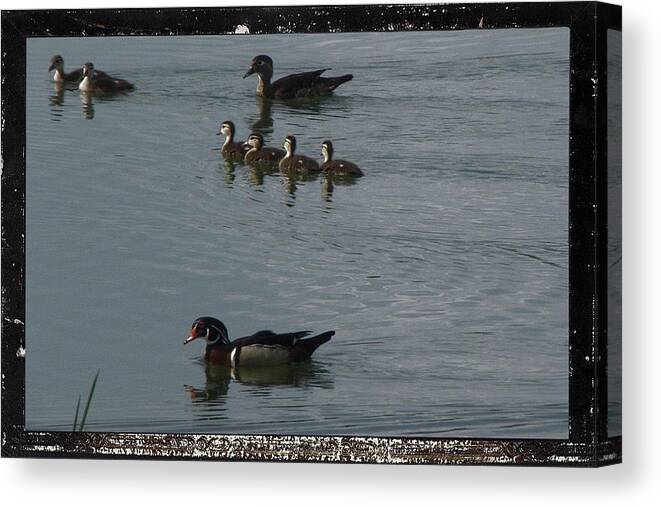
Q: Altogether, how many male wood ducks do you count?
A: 1